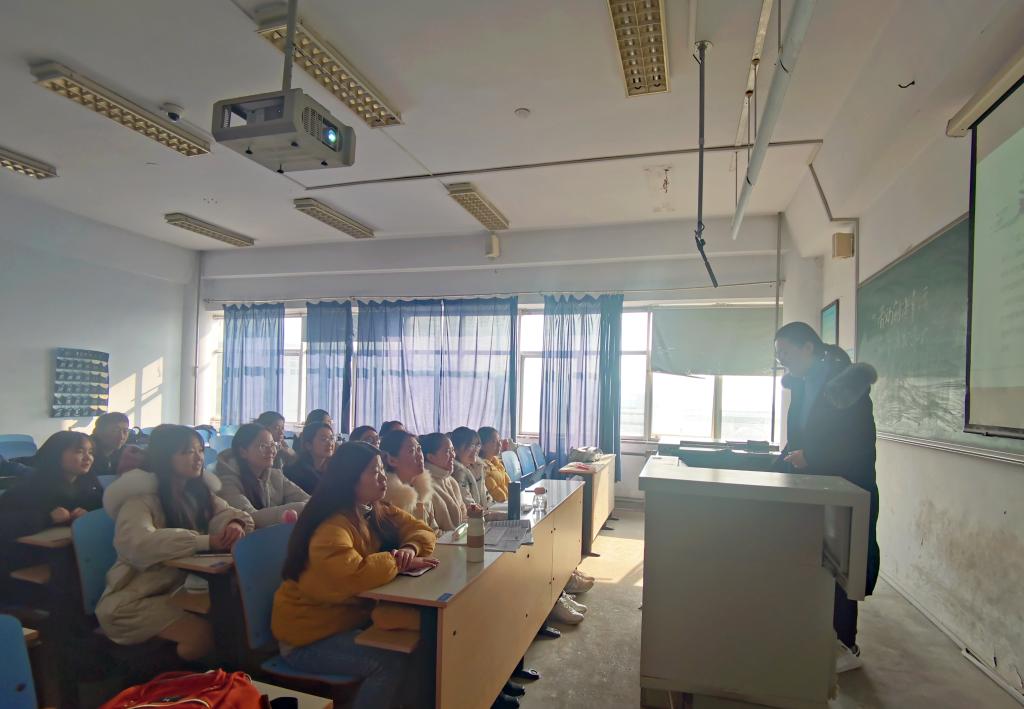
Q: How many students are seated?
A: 14